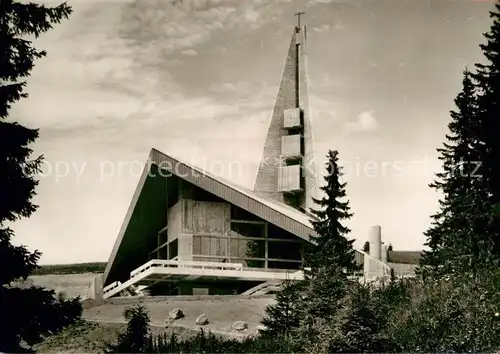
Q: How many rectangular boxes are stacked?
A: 3